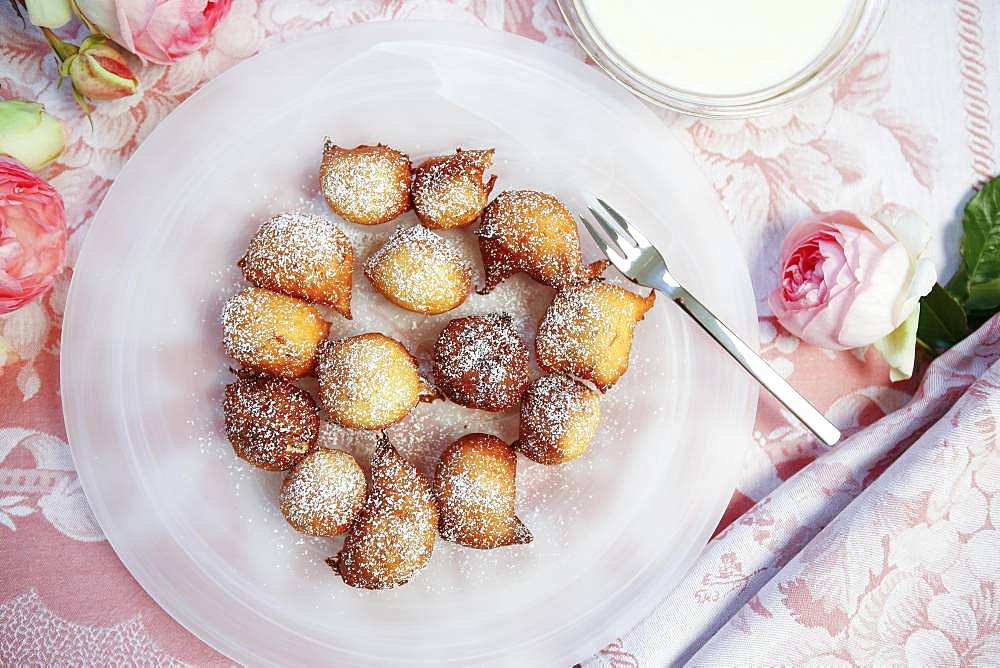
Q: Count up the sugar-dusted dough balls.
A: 14